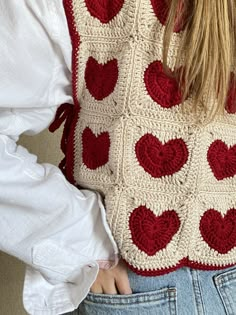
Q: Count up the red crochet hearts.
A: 10